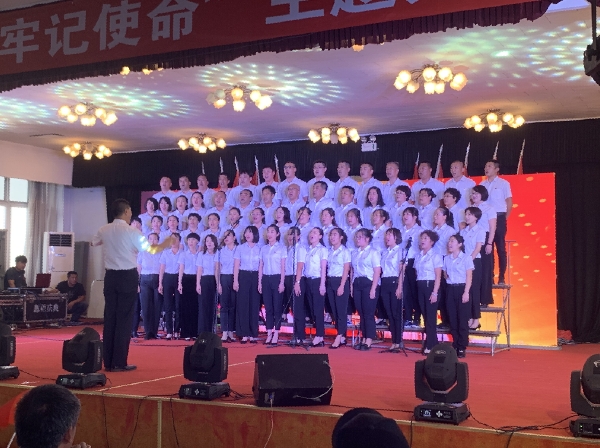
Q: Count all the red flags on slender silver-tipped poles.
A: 10